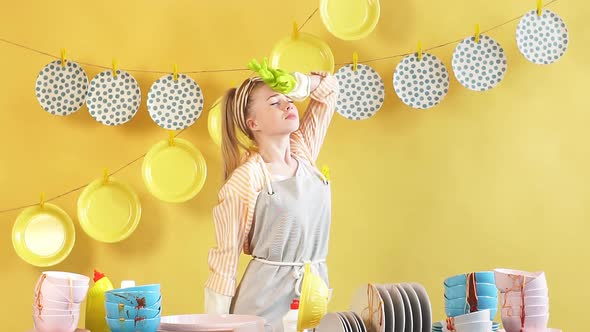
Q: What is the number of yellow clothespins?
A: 11